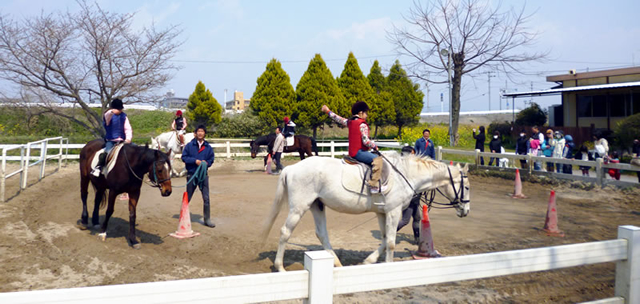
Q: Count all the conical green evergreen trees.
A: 6